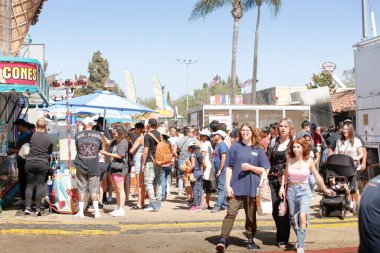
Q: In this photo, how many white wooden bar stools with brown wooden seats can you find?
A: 0